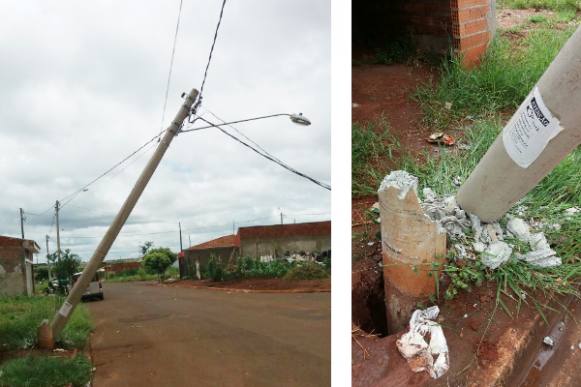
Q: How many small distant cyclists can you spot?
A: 0